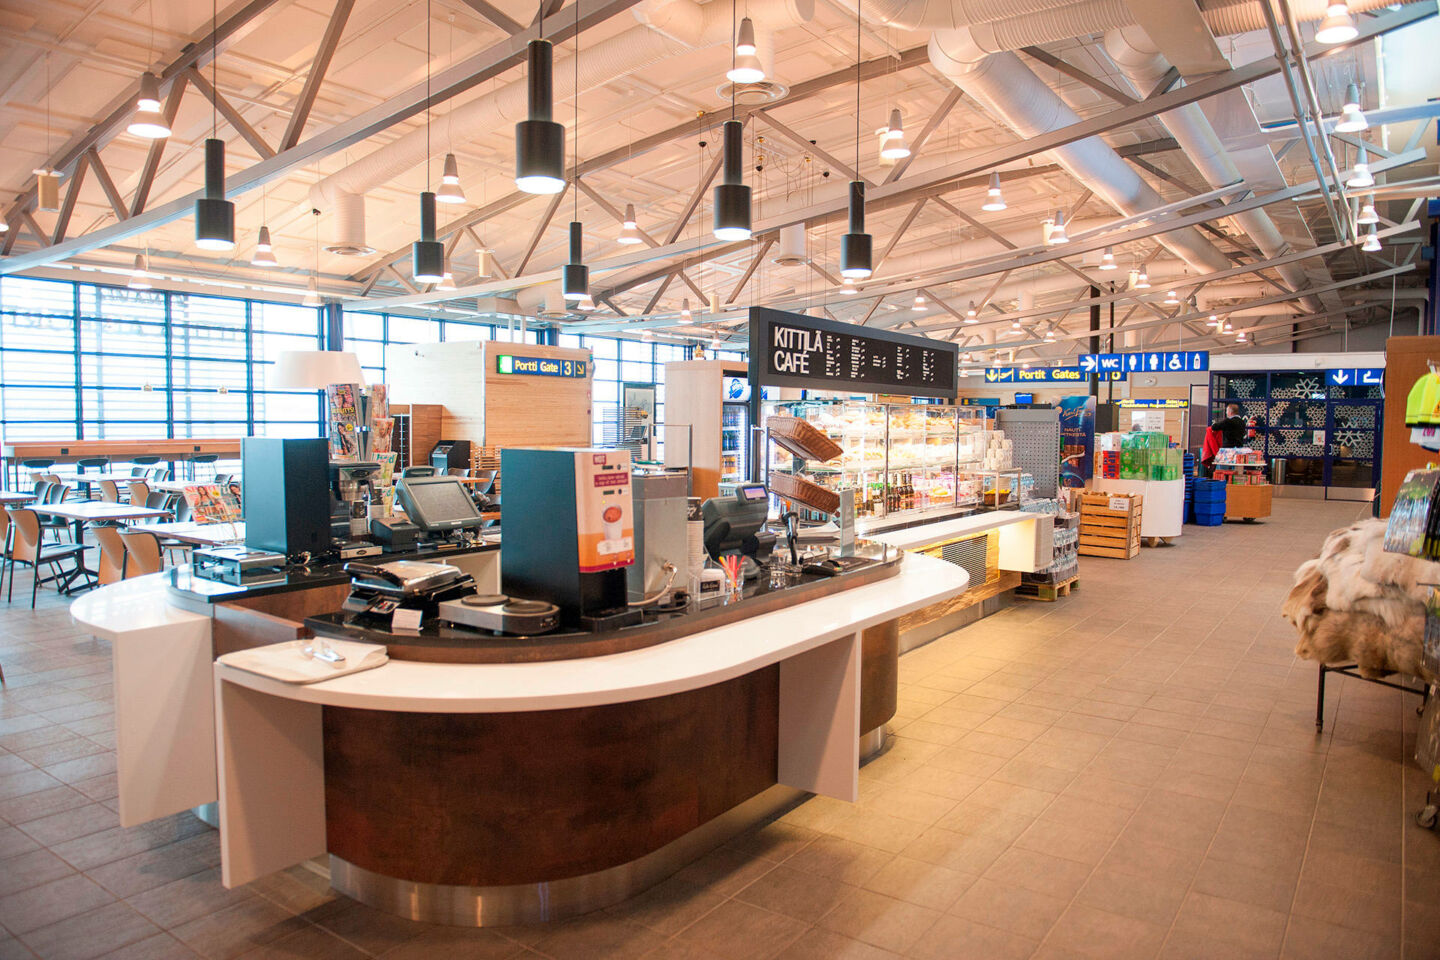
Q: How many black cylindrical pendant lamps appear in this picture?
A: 6